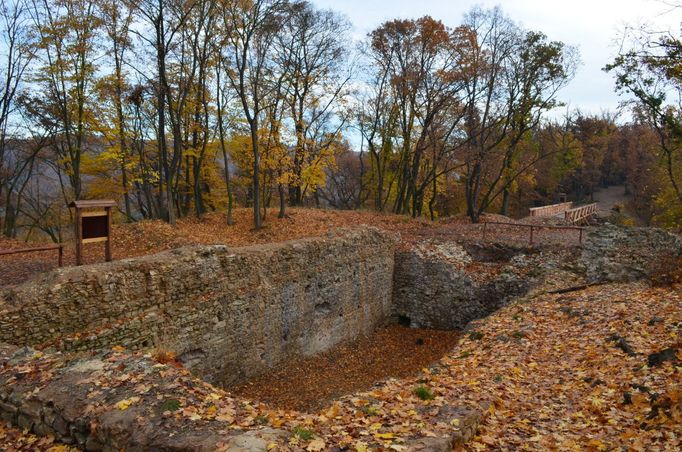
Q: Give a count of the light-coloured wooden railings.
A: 2